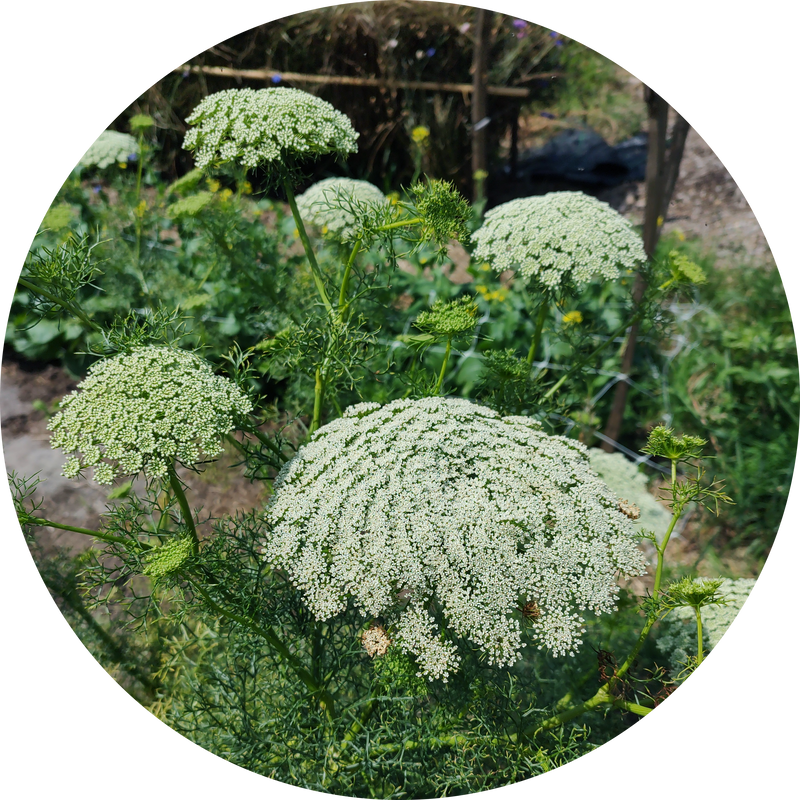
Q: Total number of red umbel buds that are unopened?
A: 0